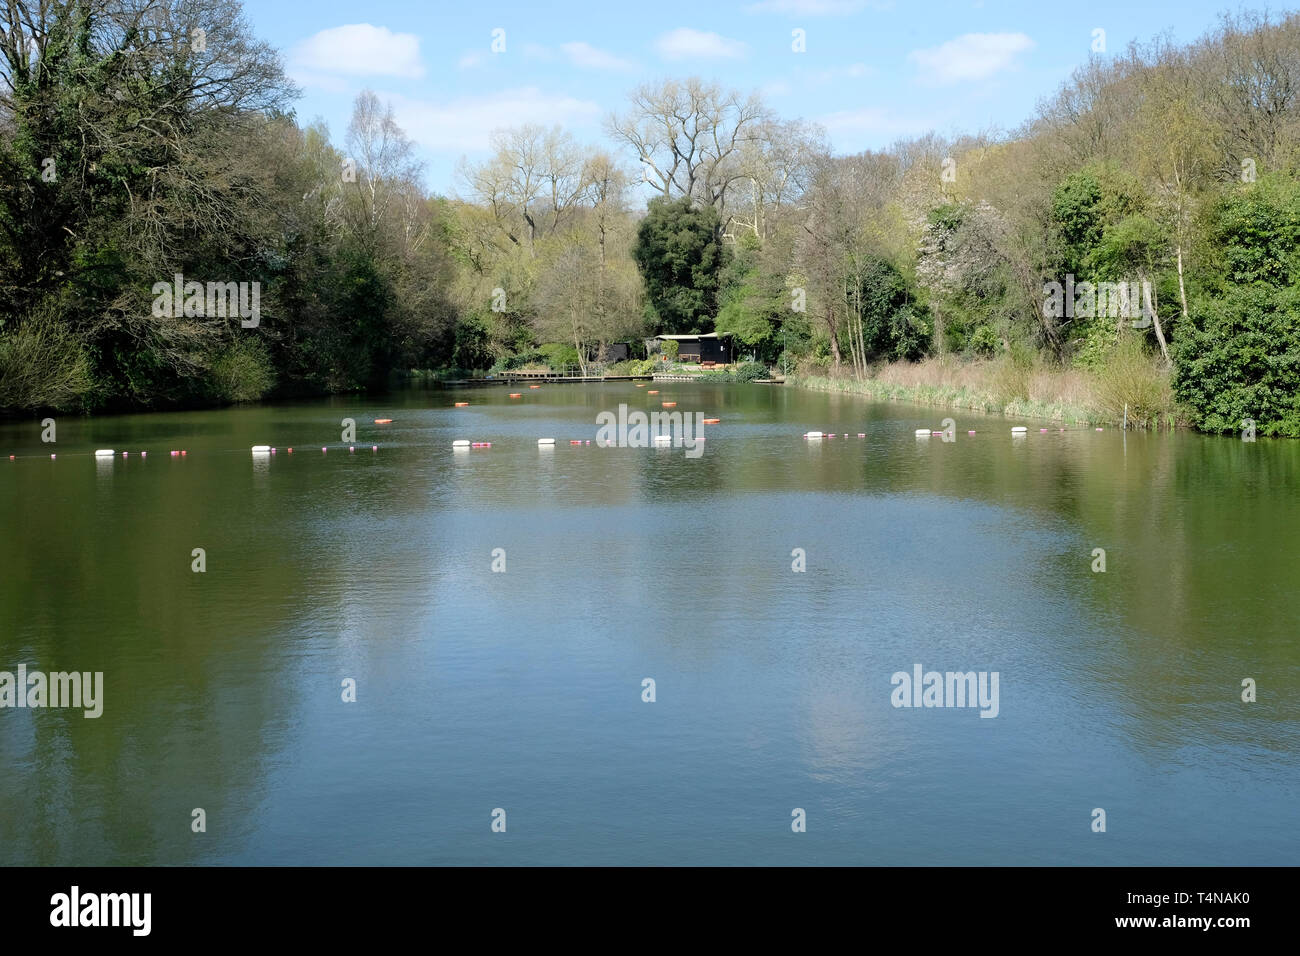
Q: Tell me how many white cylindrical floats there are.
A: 8